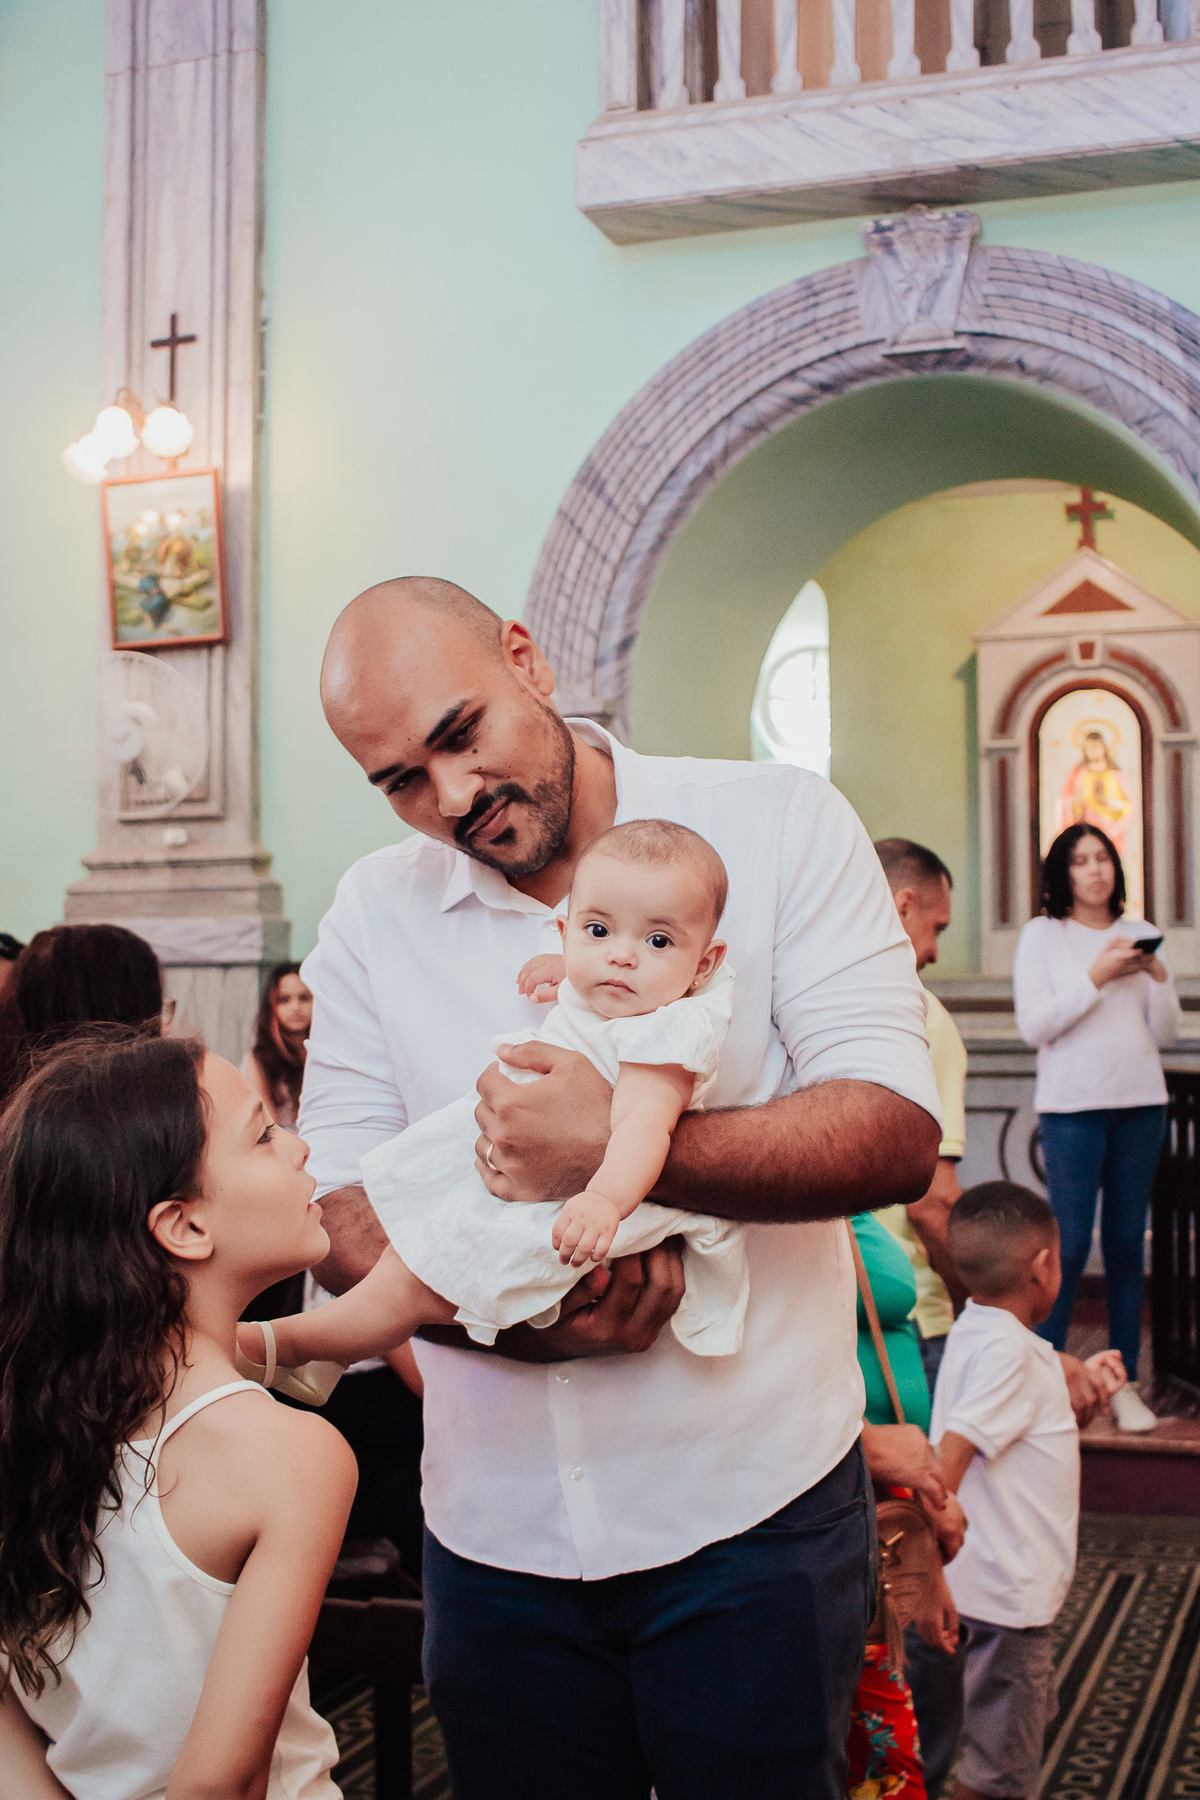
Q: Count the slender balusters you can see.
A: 9